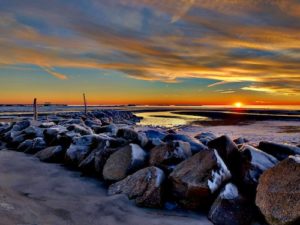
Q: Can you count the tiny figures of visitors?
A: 0